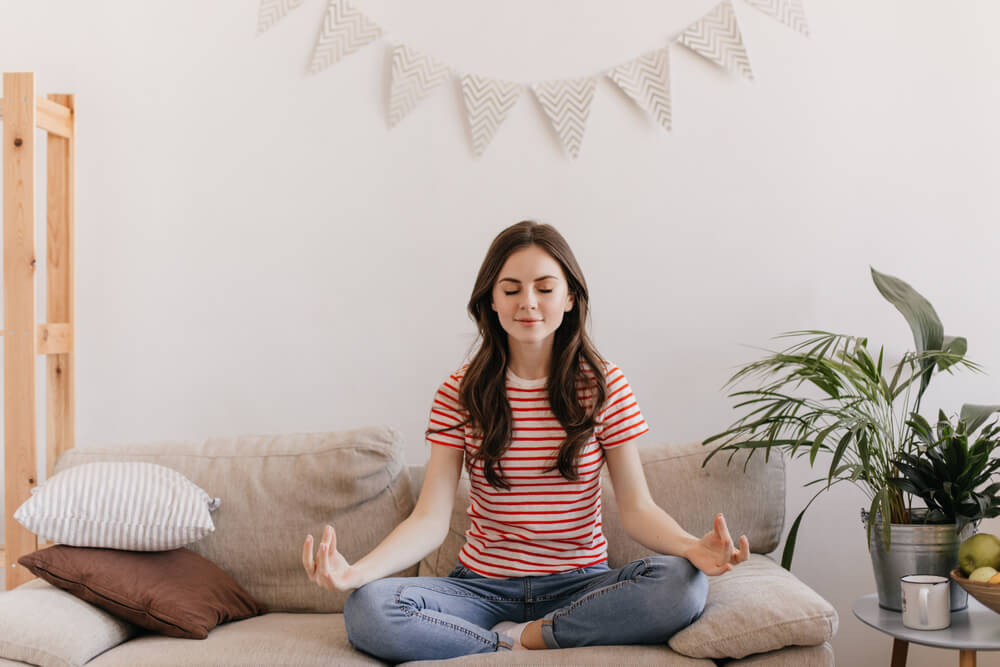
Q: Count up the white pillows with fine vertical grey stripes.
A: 1